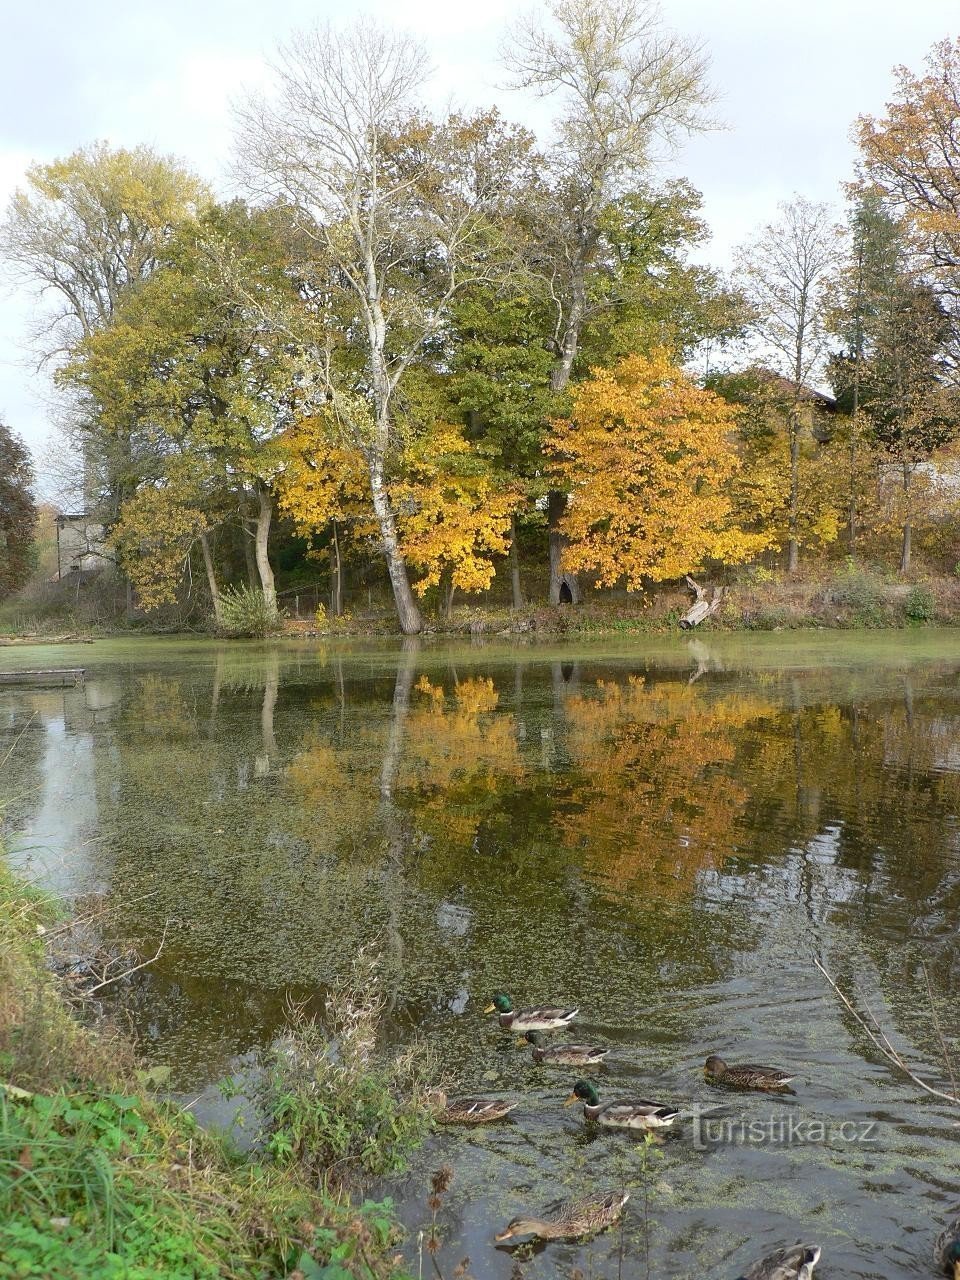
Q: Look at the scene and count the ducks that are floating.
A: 8